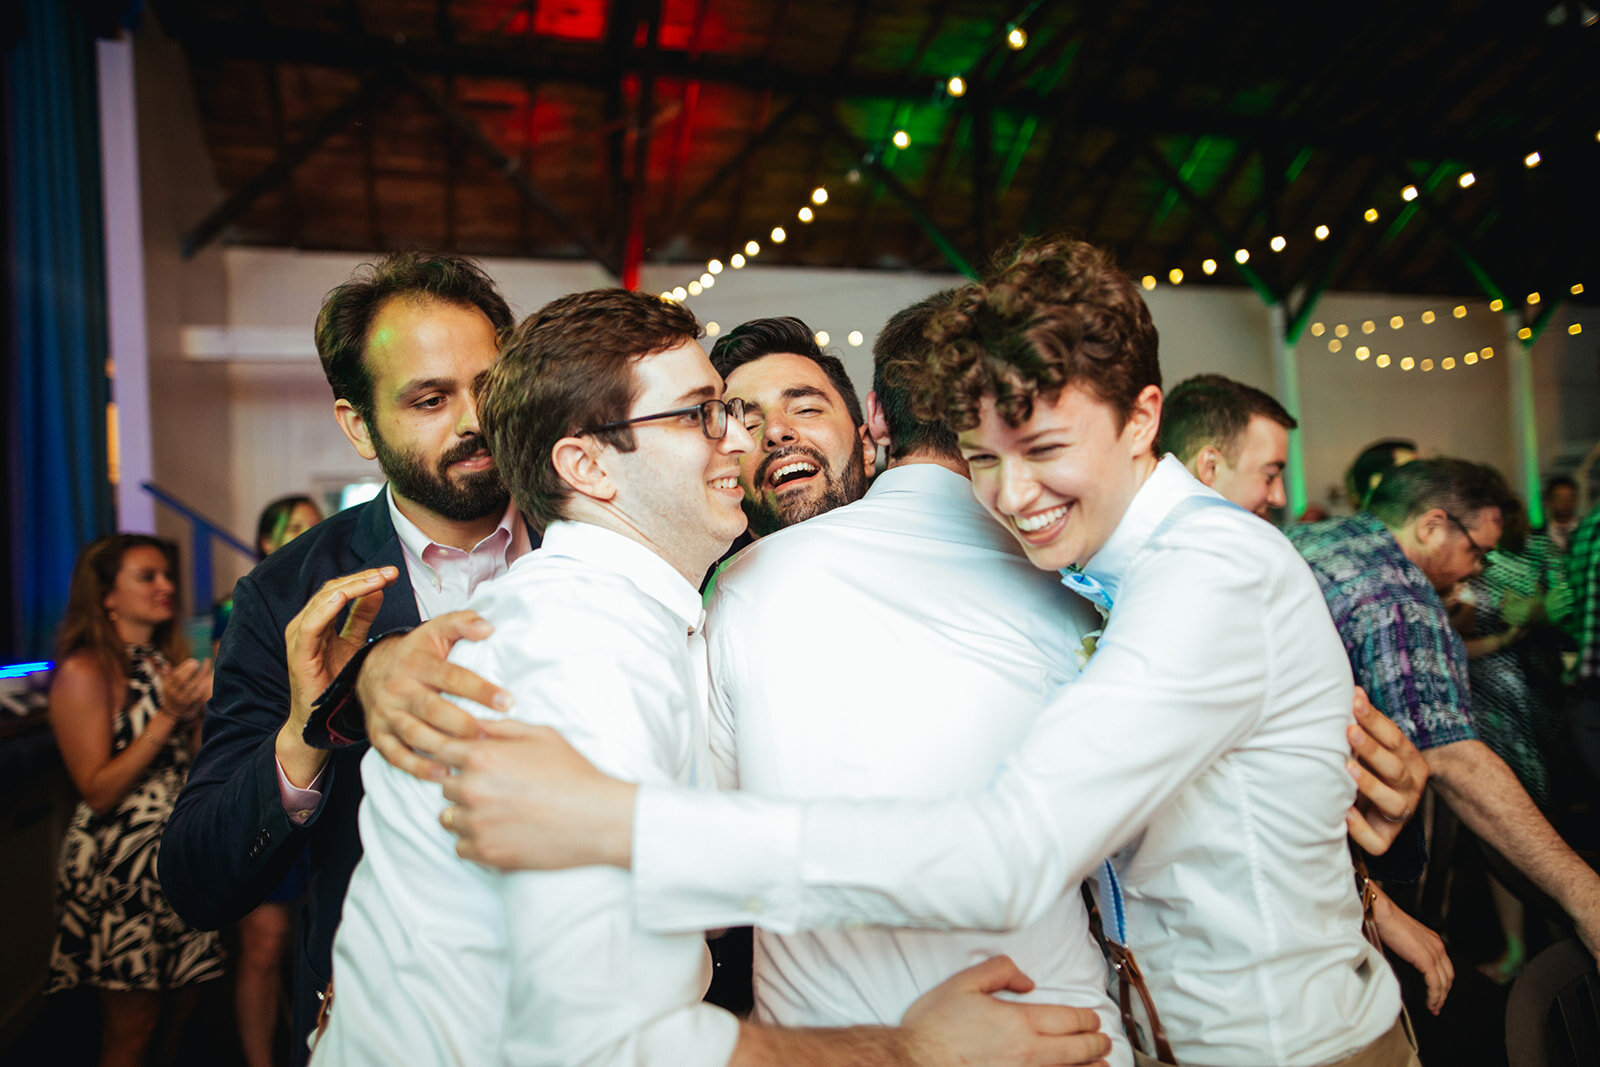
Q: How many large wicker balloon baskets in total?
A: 0